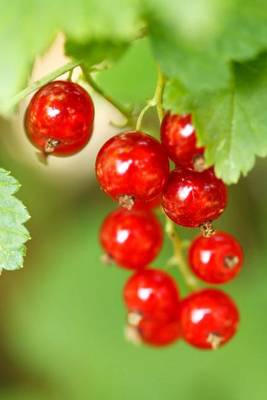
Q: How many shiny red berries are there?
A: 9